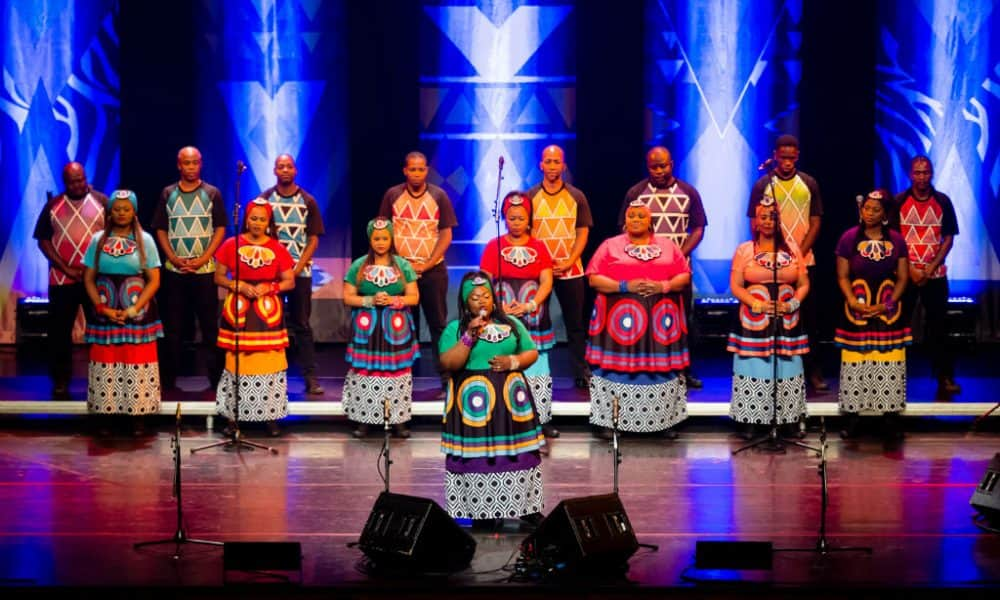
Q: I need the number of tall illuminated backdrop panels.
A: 5